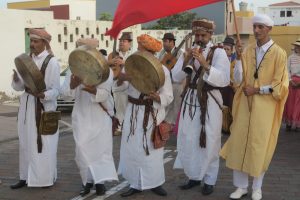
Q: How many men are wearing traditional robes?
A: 5